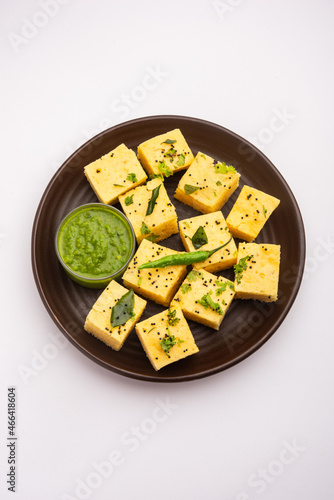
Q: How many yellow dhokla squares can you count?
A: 11